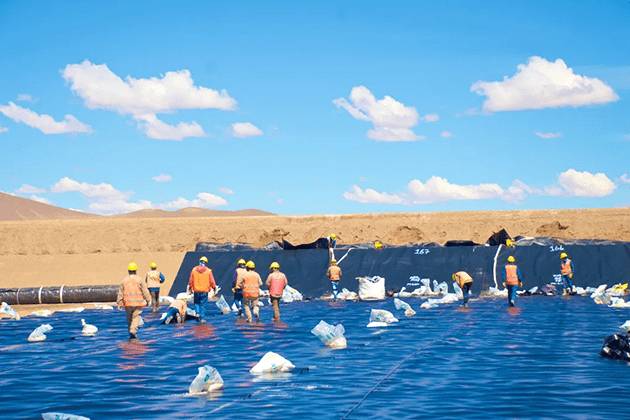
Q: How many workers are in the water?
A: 11